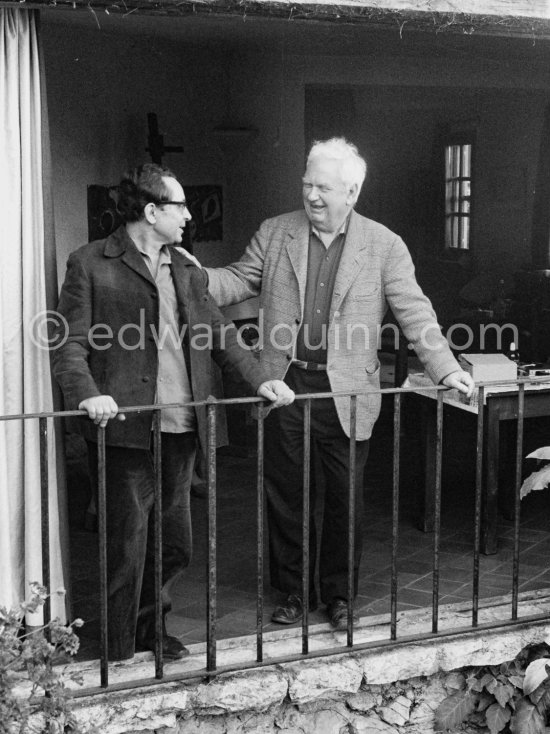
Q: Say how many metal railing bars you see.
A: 11